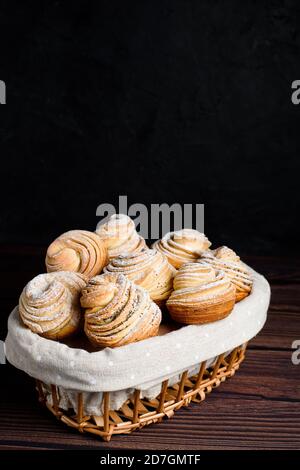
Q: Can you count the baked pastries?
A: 8